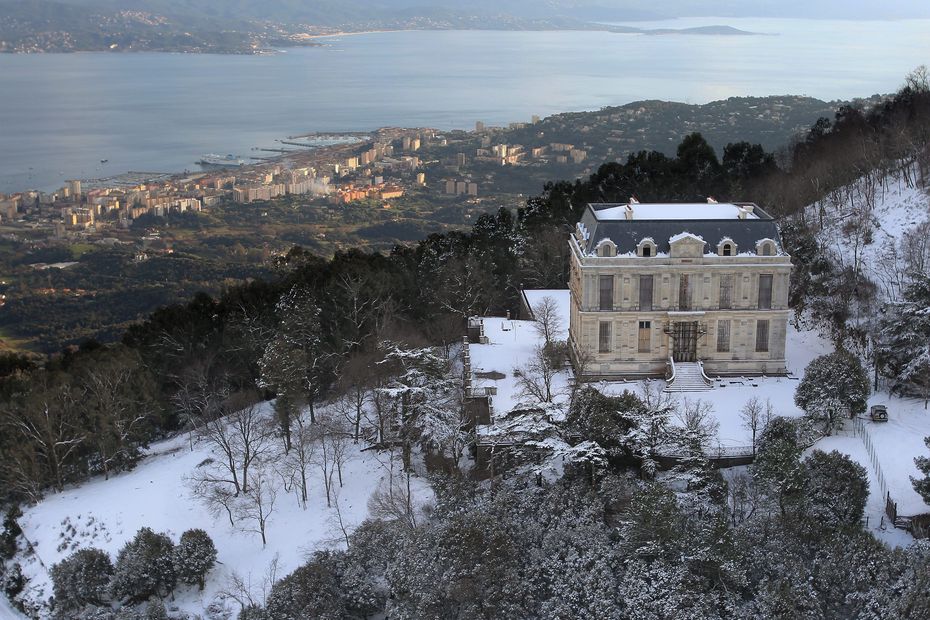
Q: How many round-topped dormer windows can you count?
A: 4